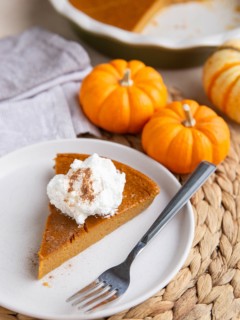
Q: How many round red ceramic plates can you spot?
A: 0